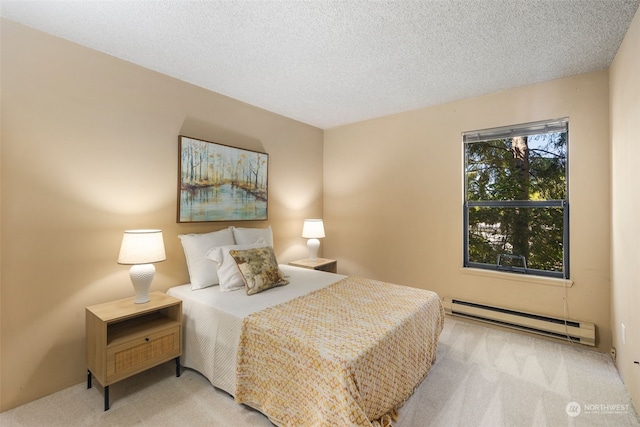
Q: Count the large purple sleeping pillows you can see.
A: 0